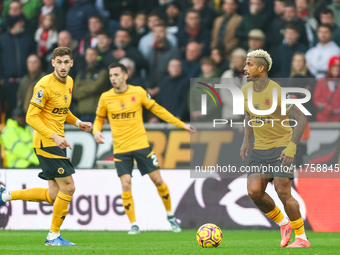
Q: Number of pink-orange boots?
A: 2